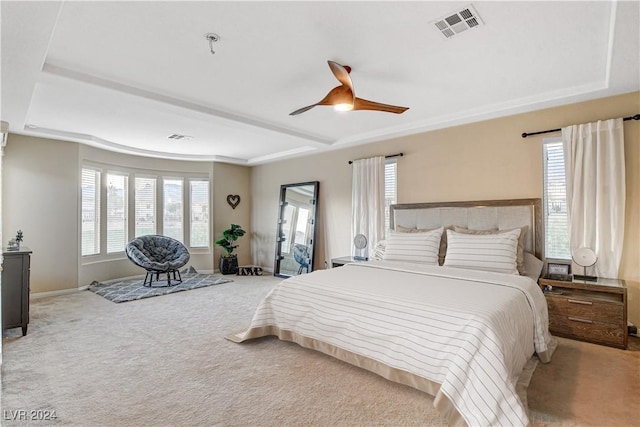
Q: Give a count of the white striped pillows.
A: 2